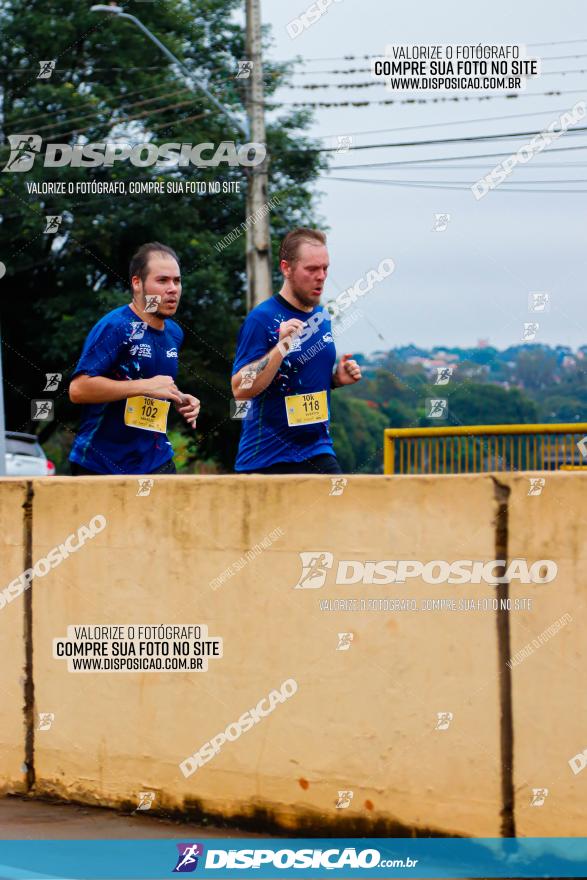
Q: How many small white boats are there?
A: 0